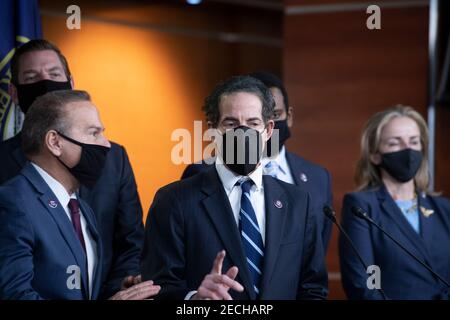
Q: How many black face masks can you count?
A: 5